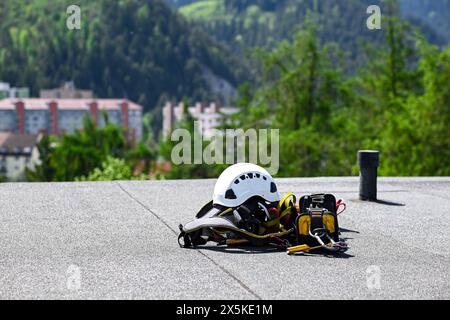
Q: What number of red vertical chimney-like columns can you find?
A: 4